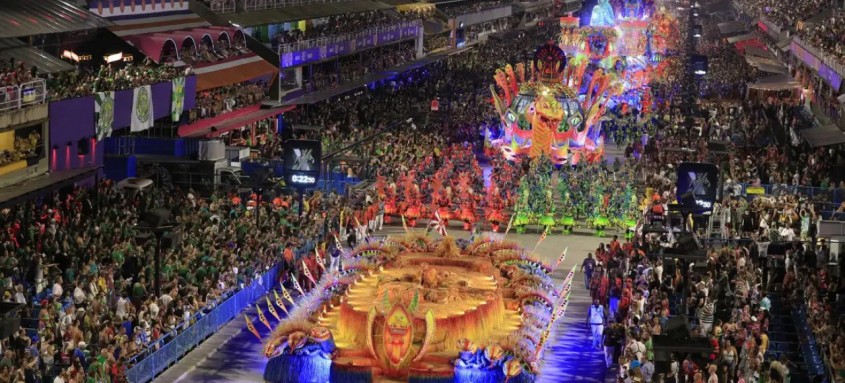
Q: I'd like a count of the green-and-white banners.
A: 3